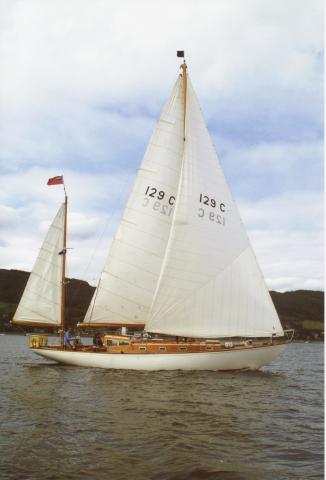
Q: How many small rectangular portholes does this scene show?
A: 4